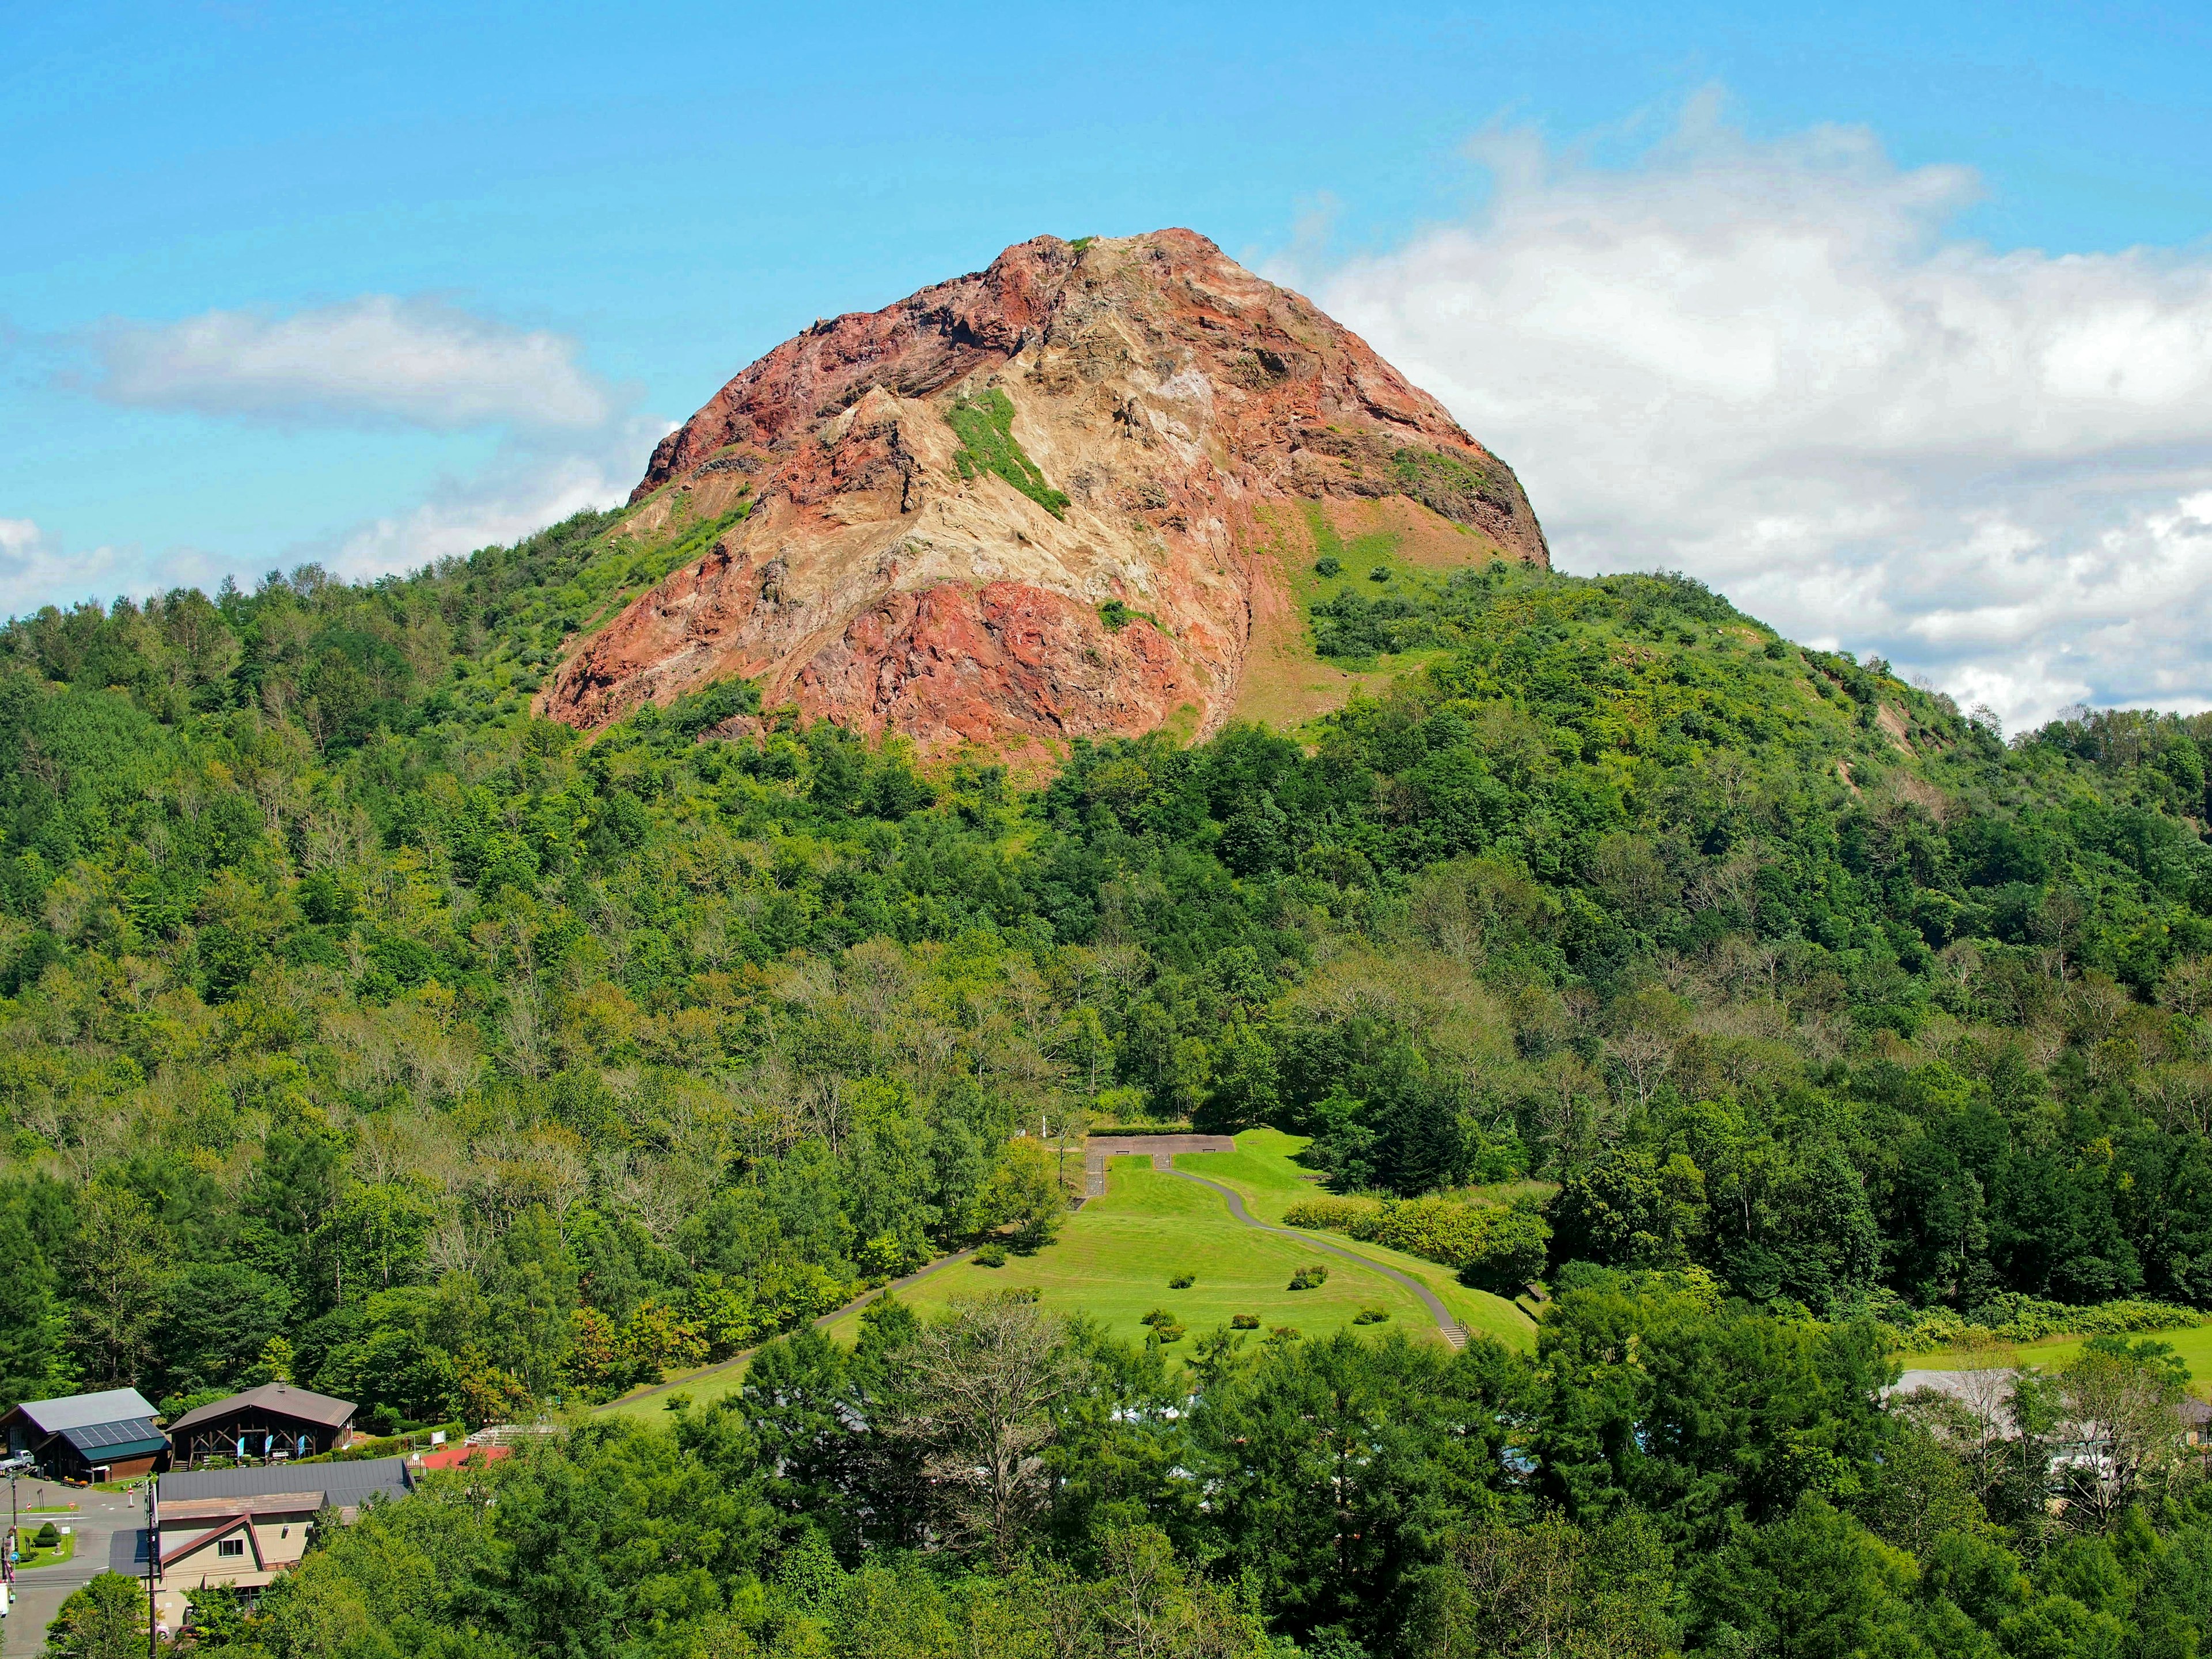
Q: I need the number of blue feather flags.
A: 3